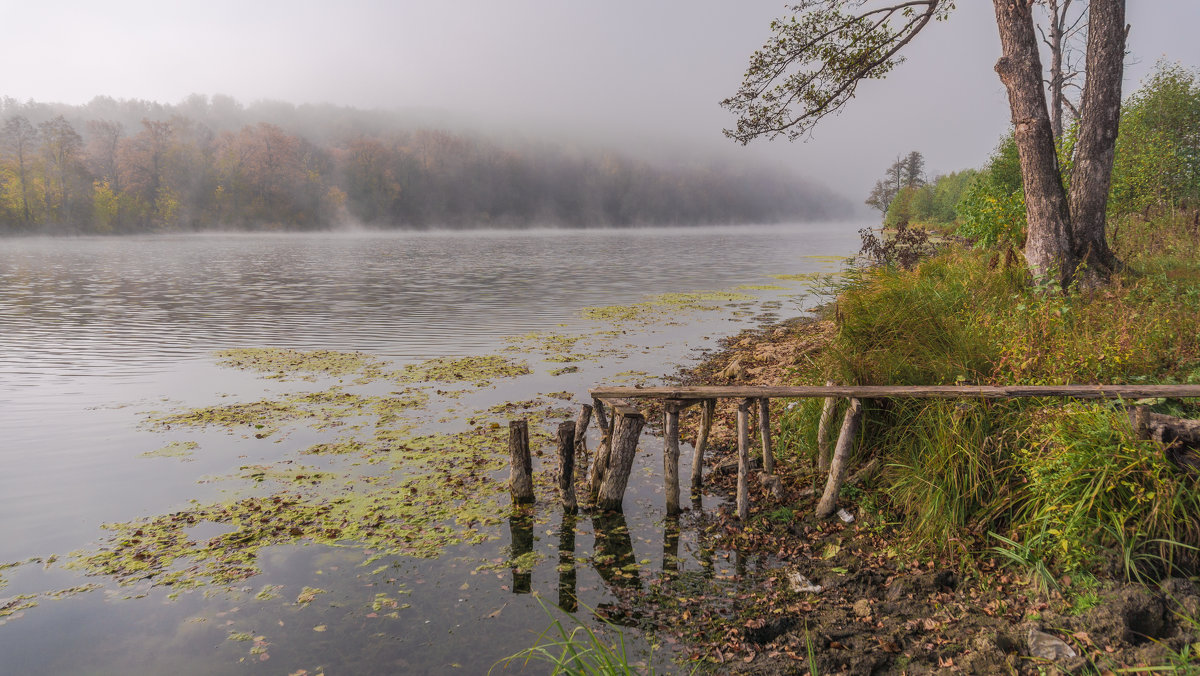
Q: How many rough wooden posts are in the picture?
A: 11